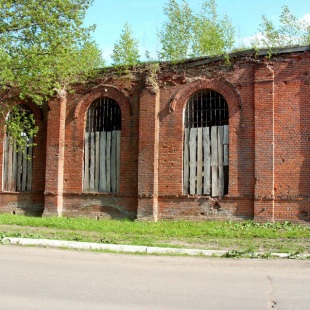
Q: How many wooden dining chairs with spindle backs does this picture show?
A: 0